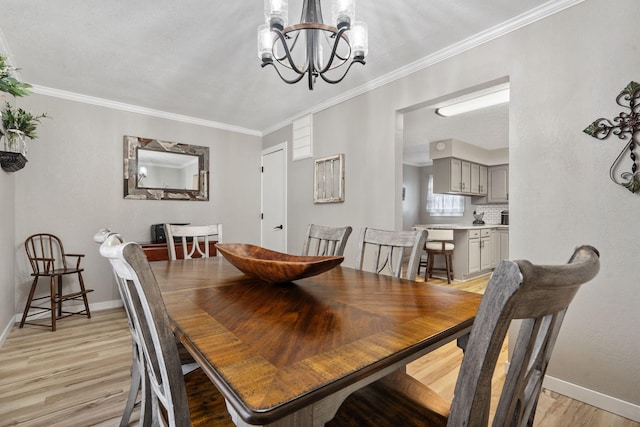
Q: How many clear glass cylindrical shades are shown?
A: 4